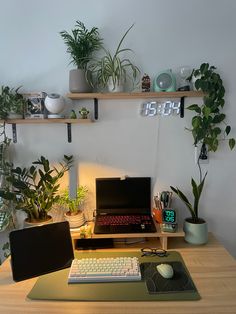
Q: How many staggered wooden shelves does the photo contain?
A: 2